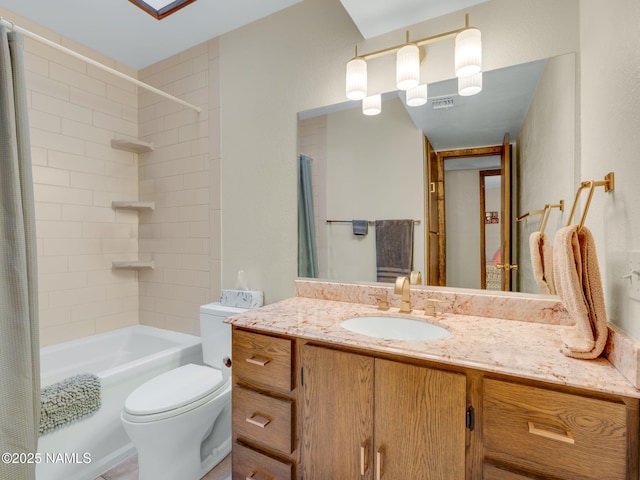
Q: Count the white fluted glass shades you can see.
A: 3